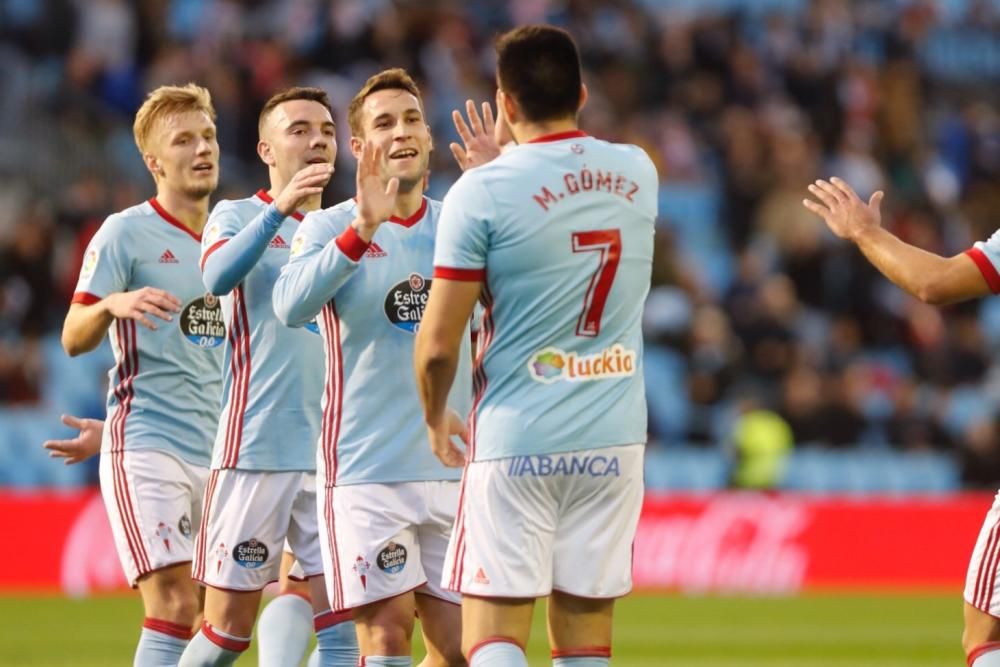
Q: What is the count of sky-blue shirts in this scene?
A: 5